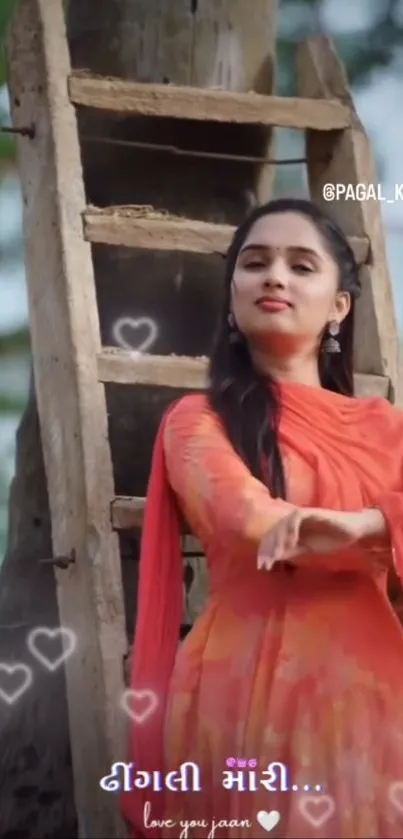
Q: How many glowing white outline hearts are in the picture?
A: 6